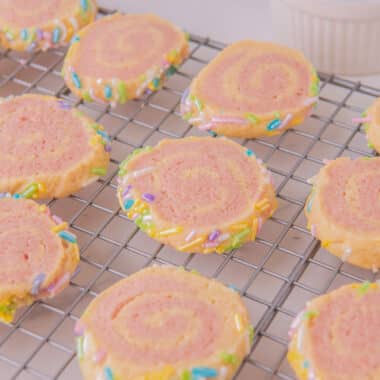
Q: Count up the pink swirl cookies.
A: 10